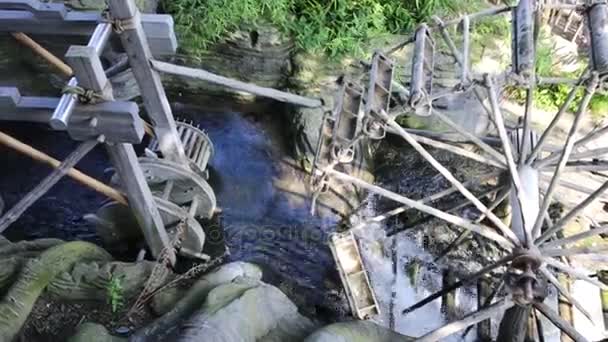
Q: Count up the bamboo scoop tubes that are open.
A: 5